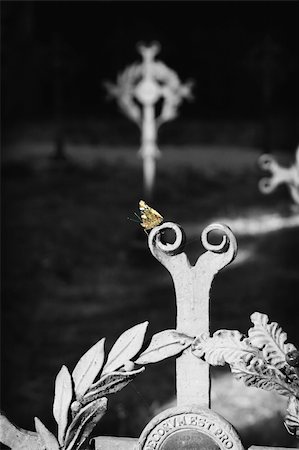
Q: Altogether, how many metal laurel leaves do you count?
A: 7